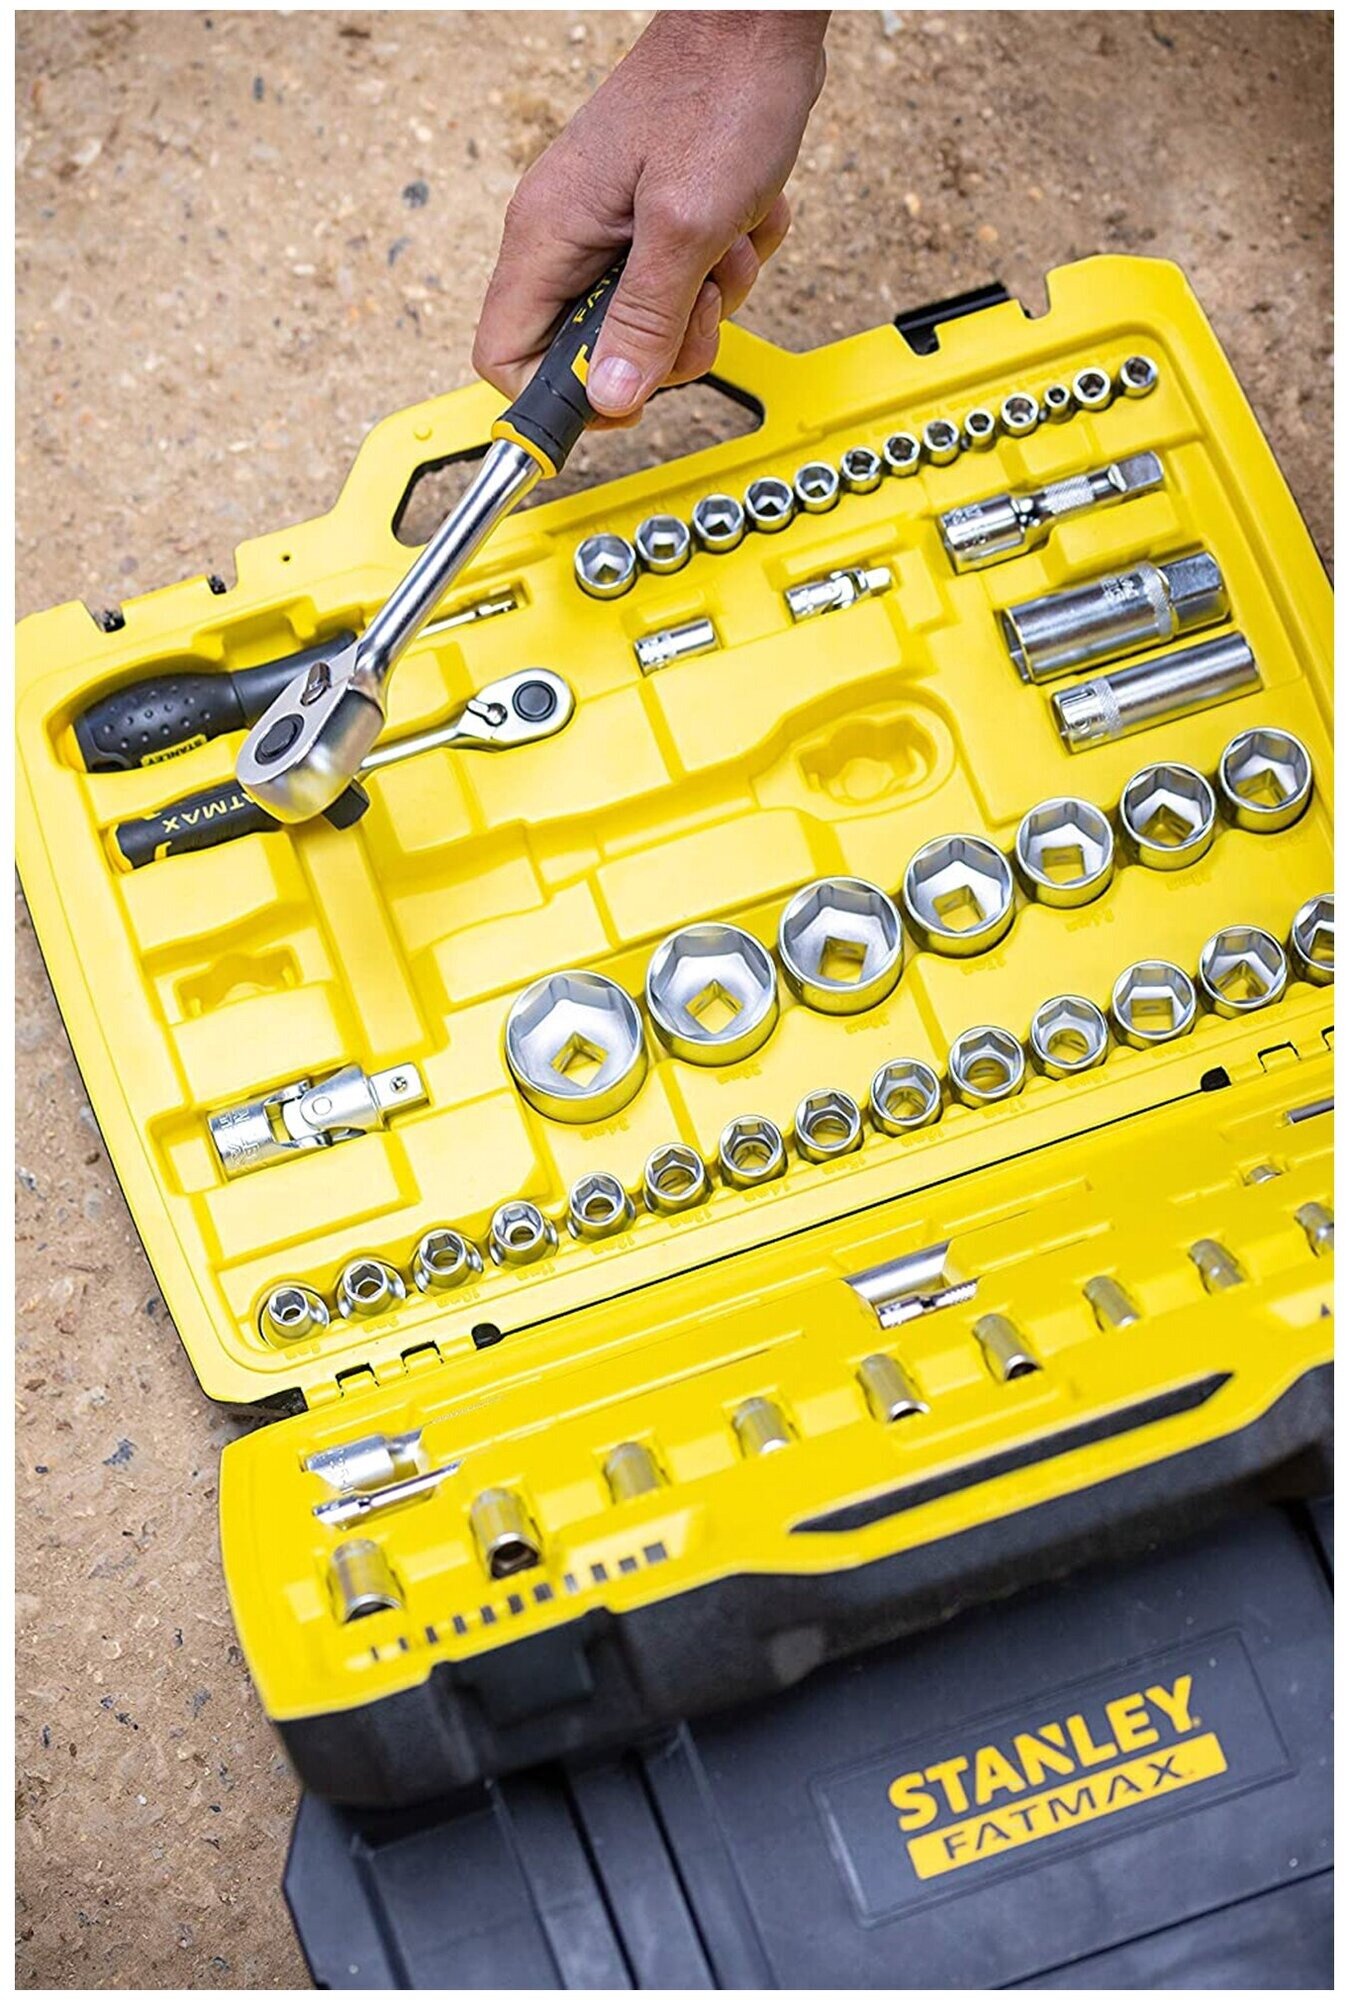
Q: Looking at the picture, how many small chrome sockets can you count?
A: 13